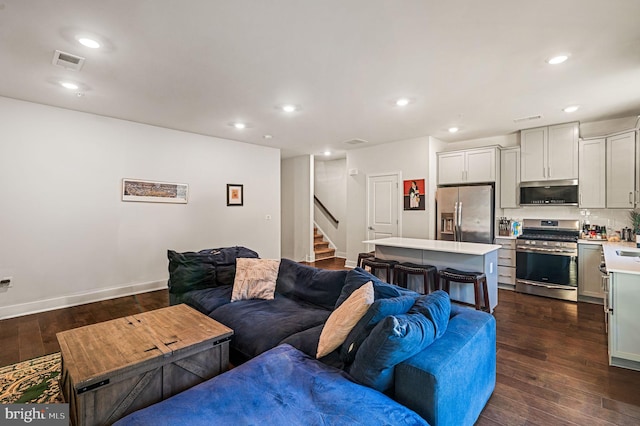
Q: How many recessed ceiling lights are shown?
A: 9